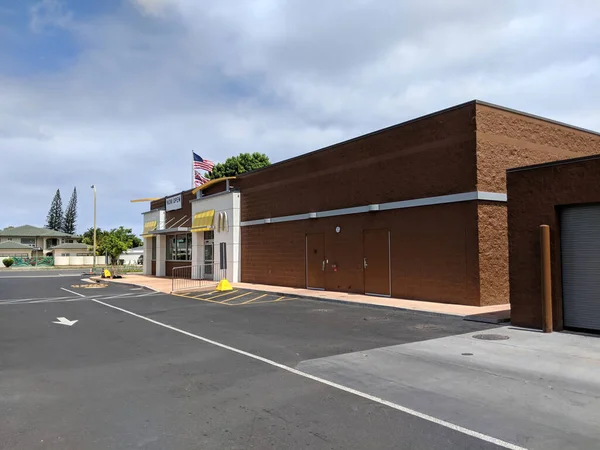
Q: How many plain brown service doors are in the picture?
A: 2